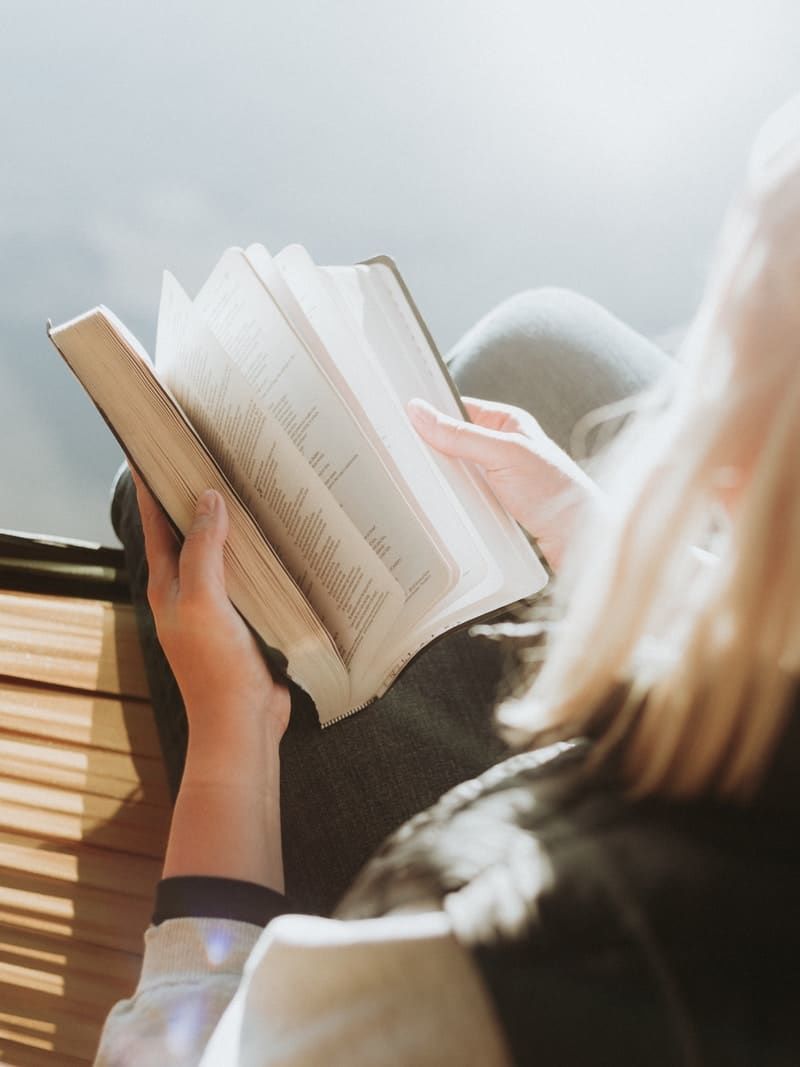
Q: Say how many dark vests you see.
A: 1